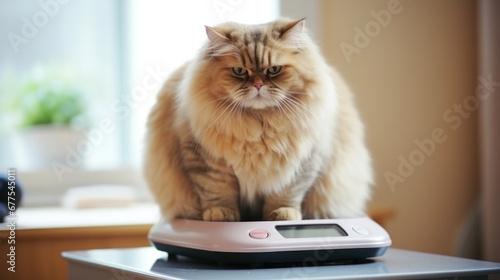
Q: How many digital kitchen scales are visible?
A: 1